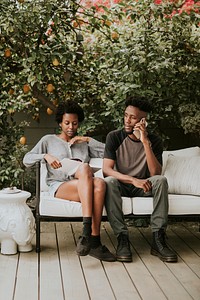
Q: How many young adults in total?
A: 2